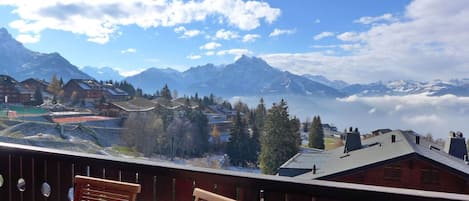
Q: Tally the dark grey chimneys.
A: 2